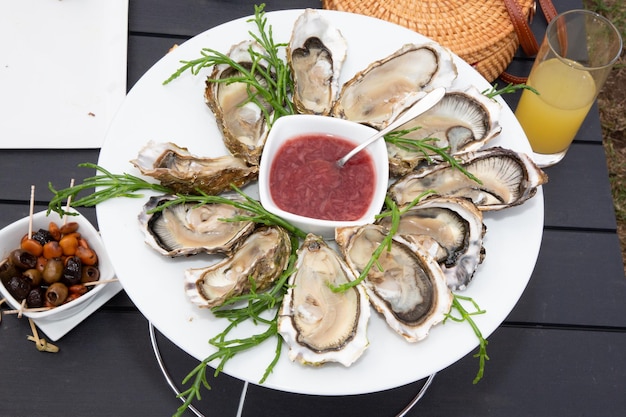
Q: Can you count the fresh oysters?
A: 11